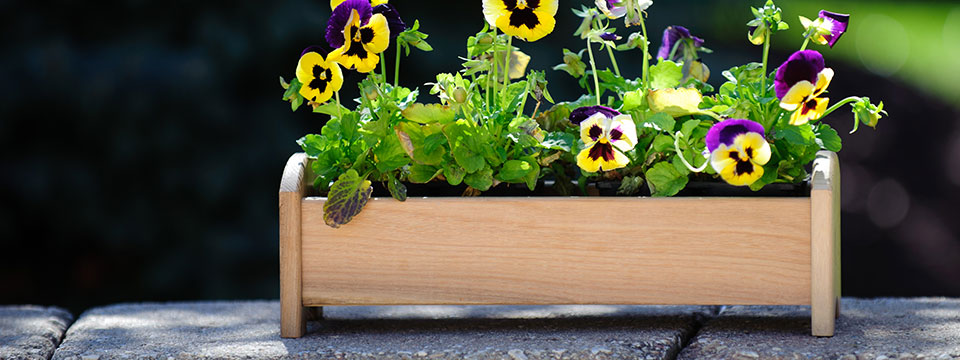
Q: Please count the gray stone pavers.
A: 3